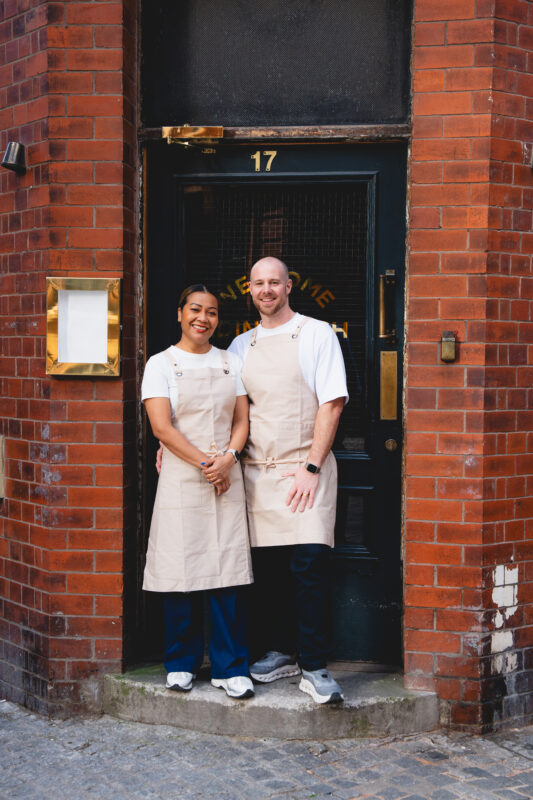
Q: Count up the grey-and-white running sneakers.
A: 2